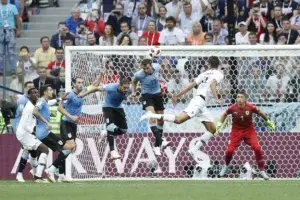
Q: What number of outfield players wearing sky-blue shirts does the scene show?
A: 5